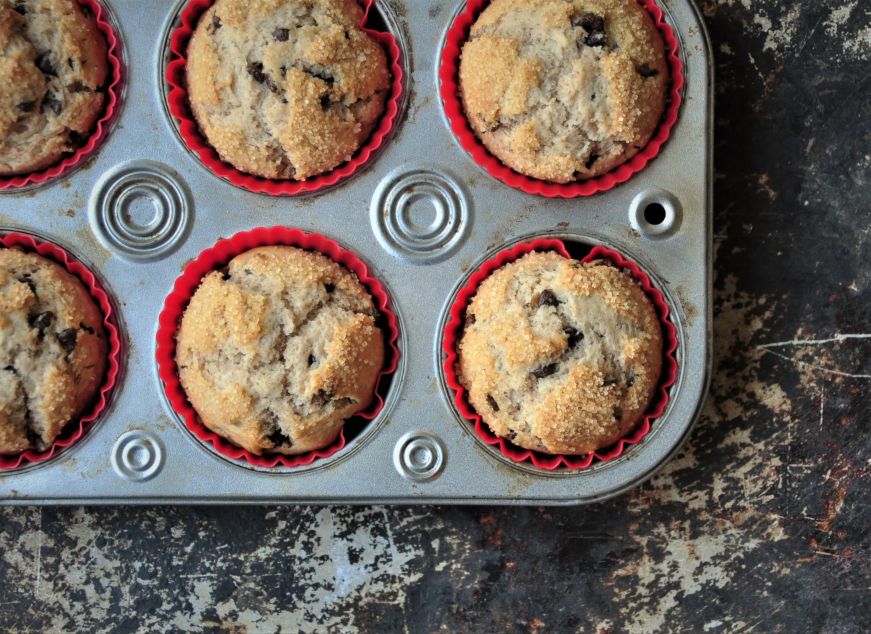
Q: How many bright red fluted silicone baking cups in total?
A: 6